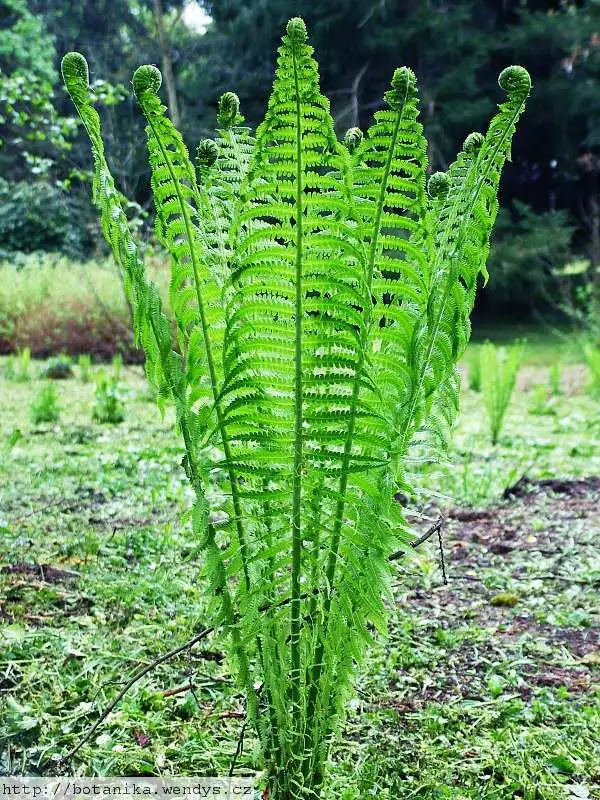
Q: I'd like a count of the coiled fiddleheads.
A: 10